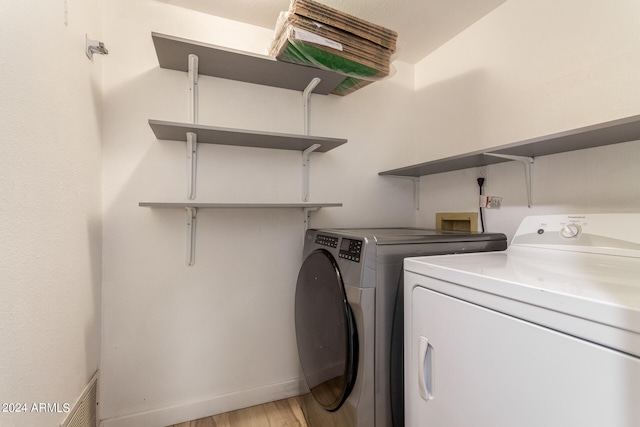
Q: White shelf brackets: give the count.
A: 8